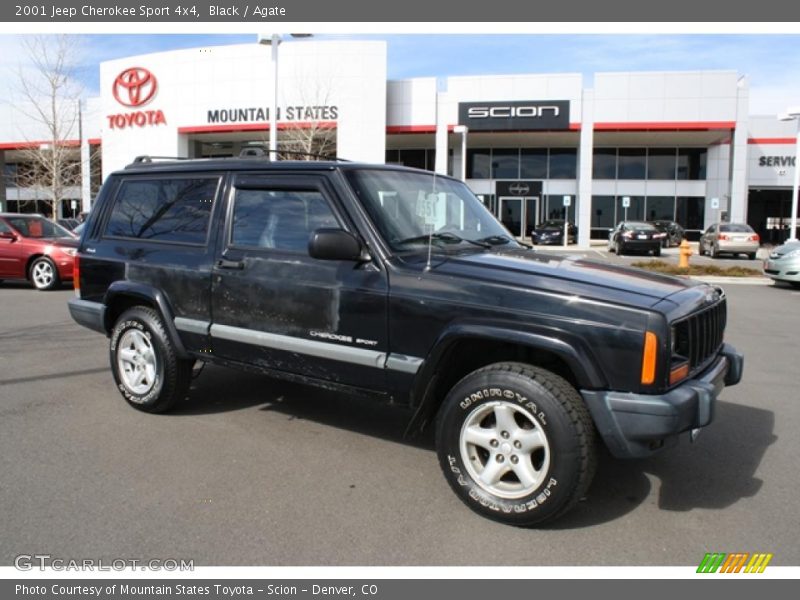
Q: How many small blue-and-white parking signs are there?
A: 3